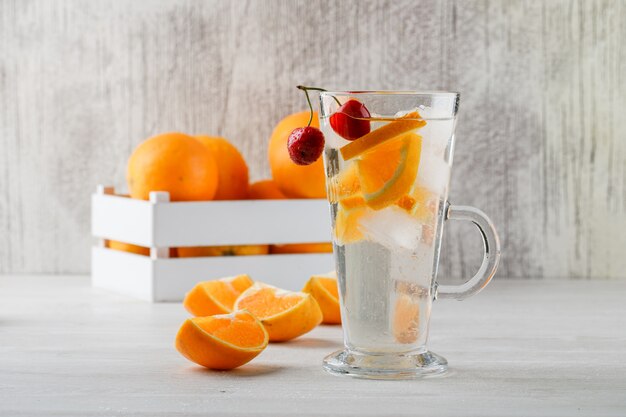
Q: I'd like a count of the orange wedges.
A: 4